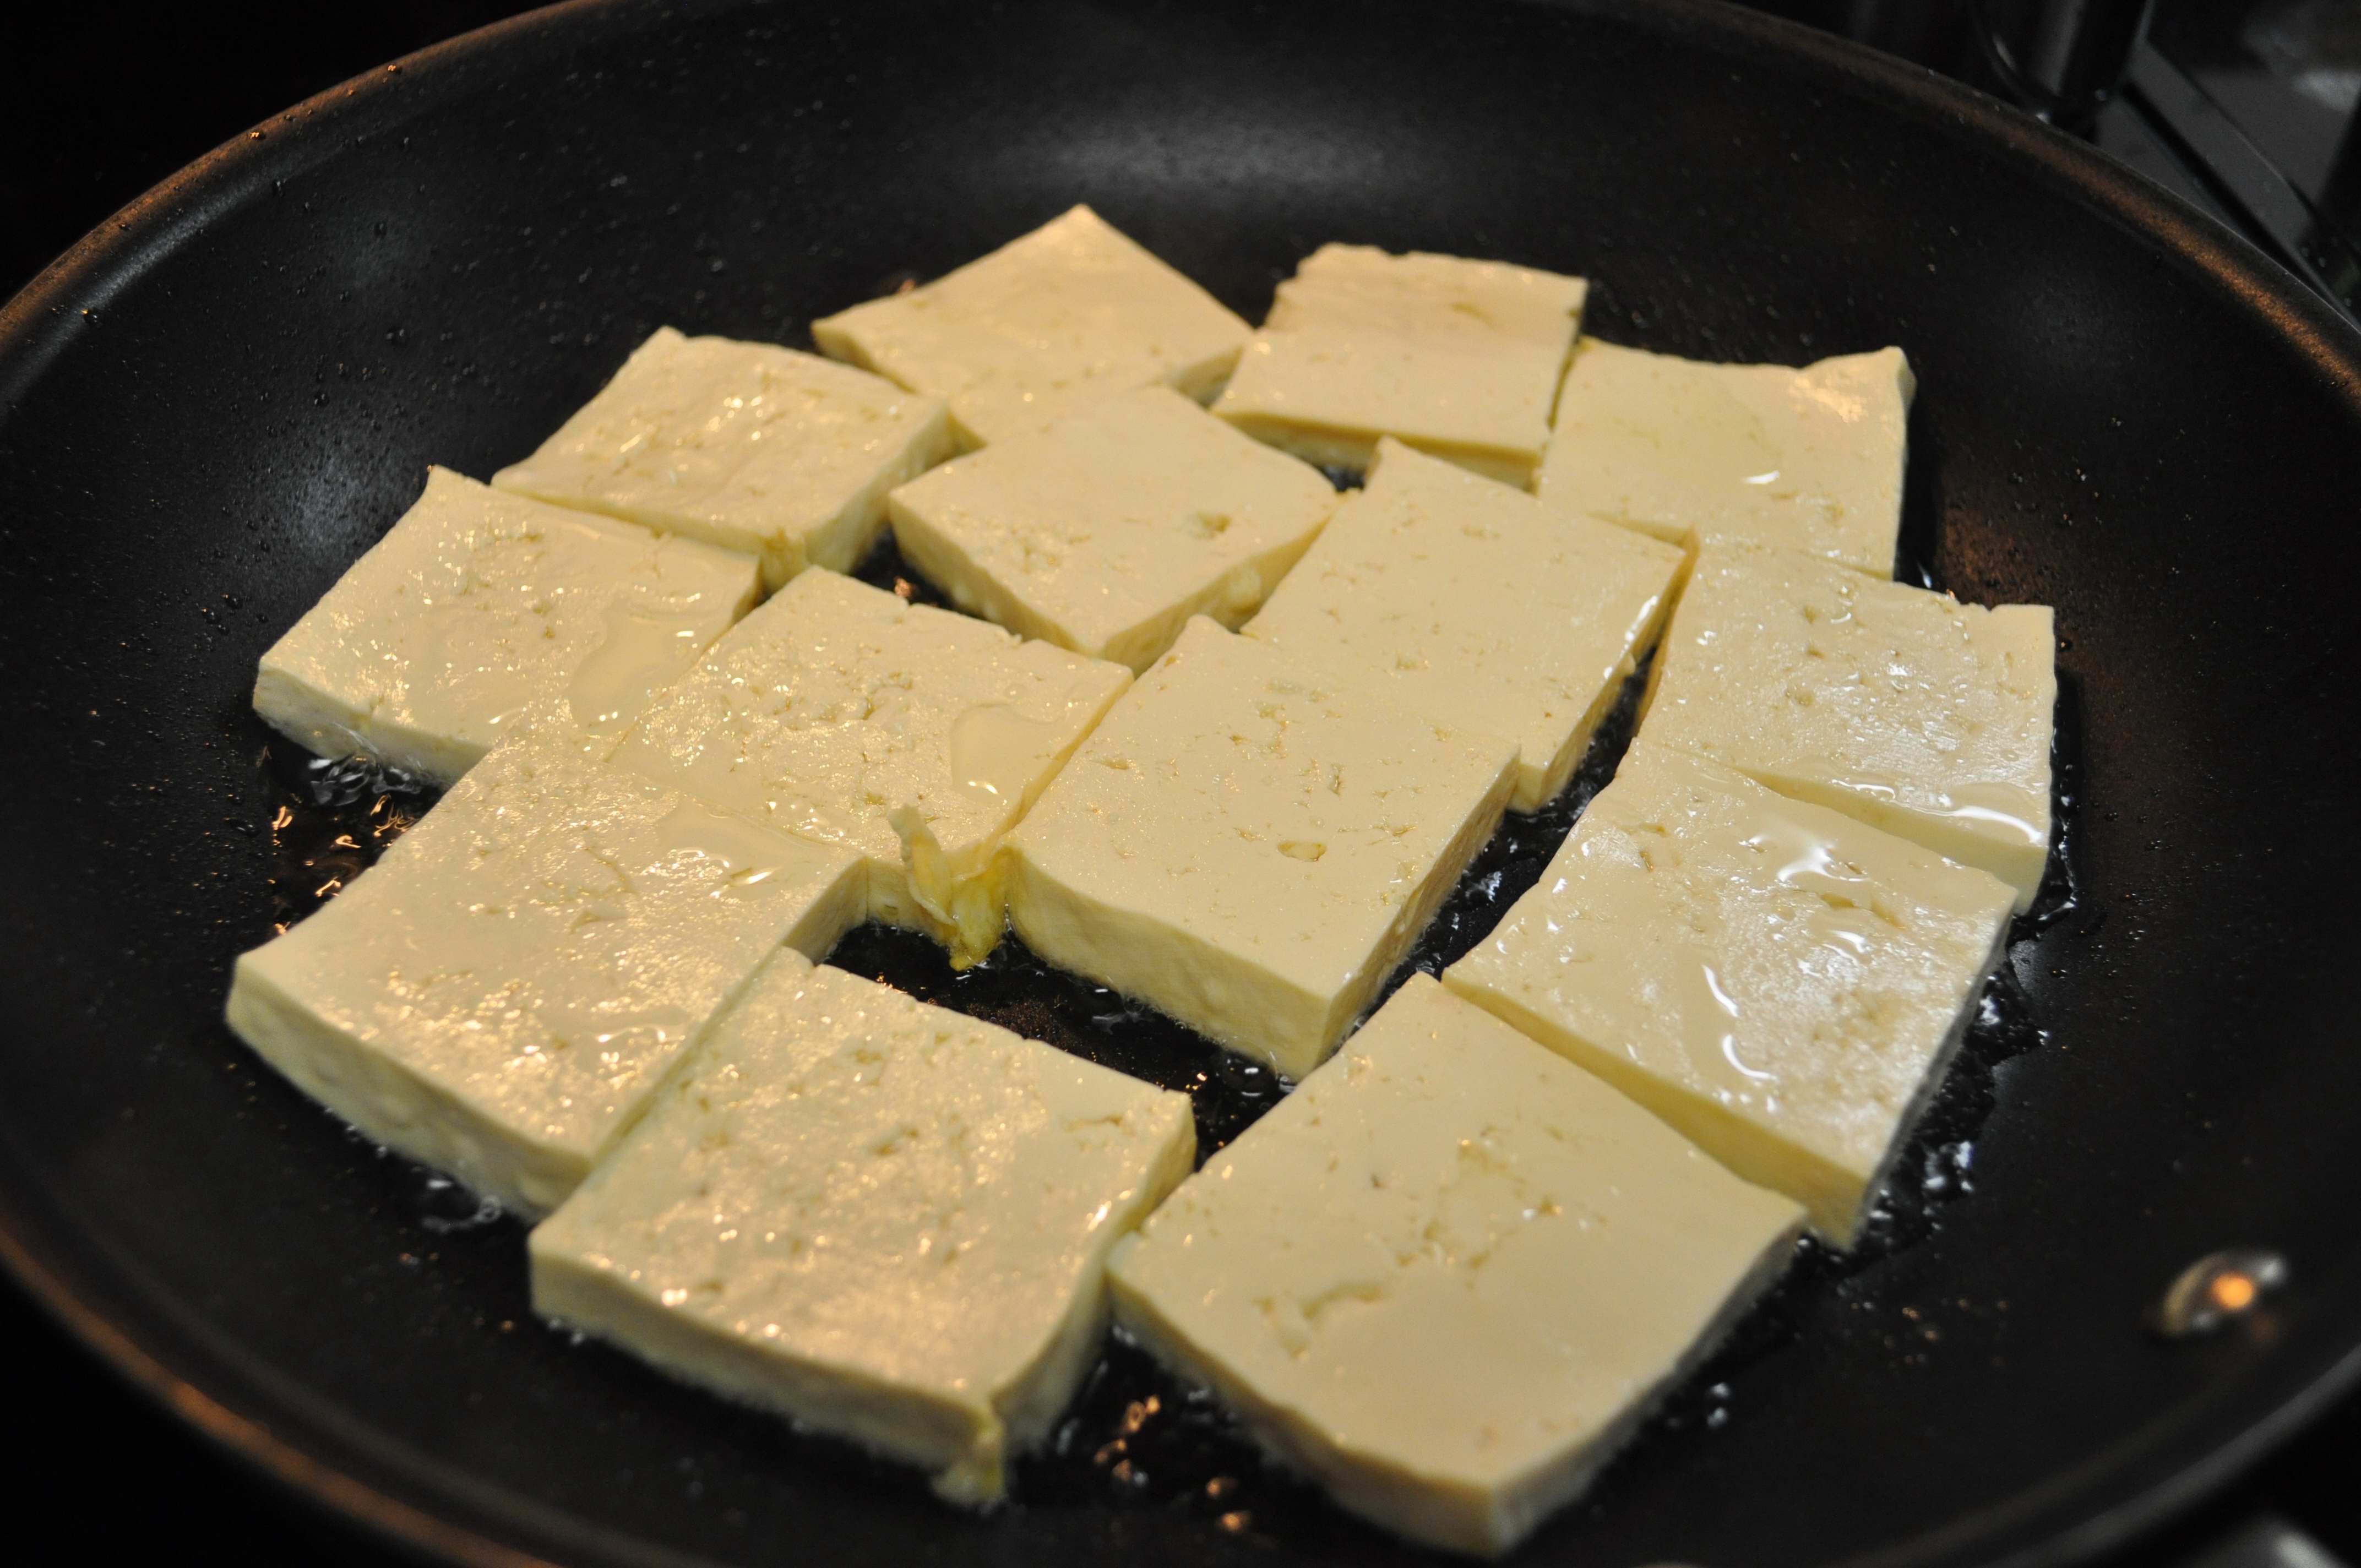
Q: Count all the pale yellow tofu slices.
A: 14